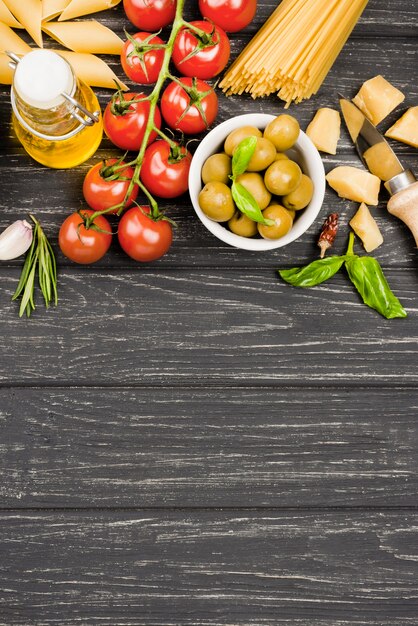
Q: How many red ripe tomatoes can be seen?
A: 10